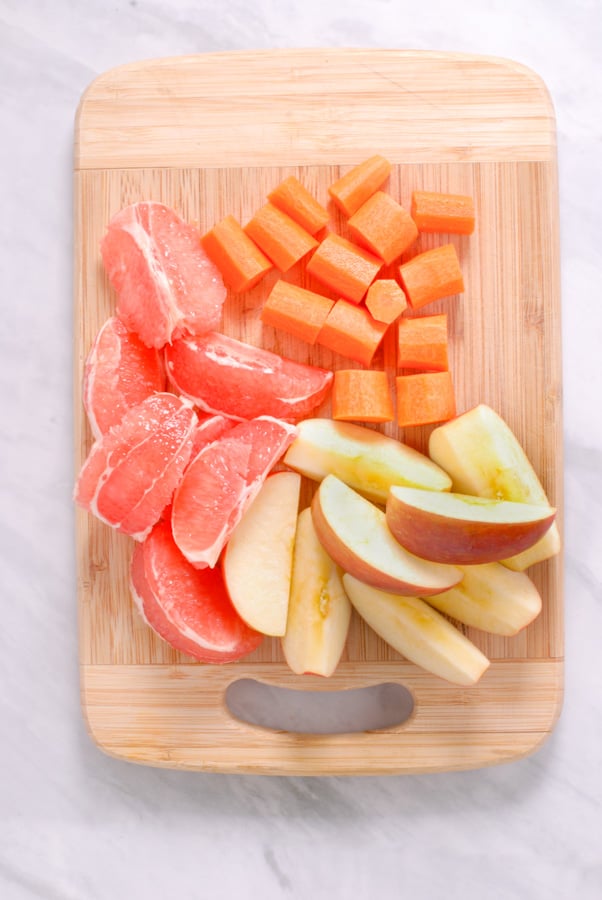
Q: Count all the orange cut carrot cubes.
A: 14